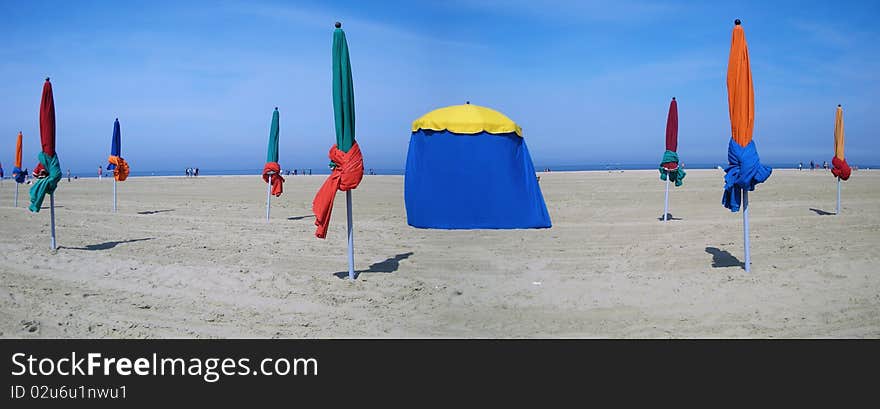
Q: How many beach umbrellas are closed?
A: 8